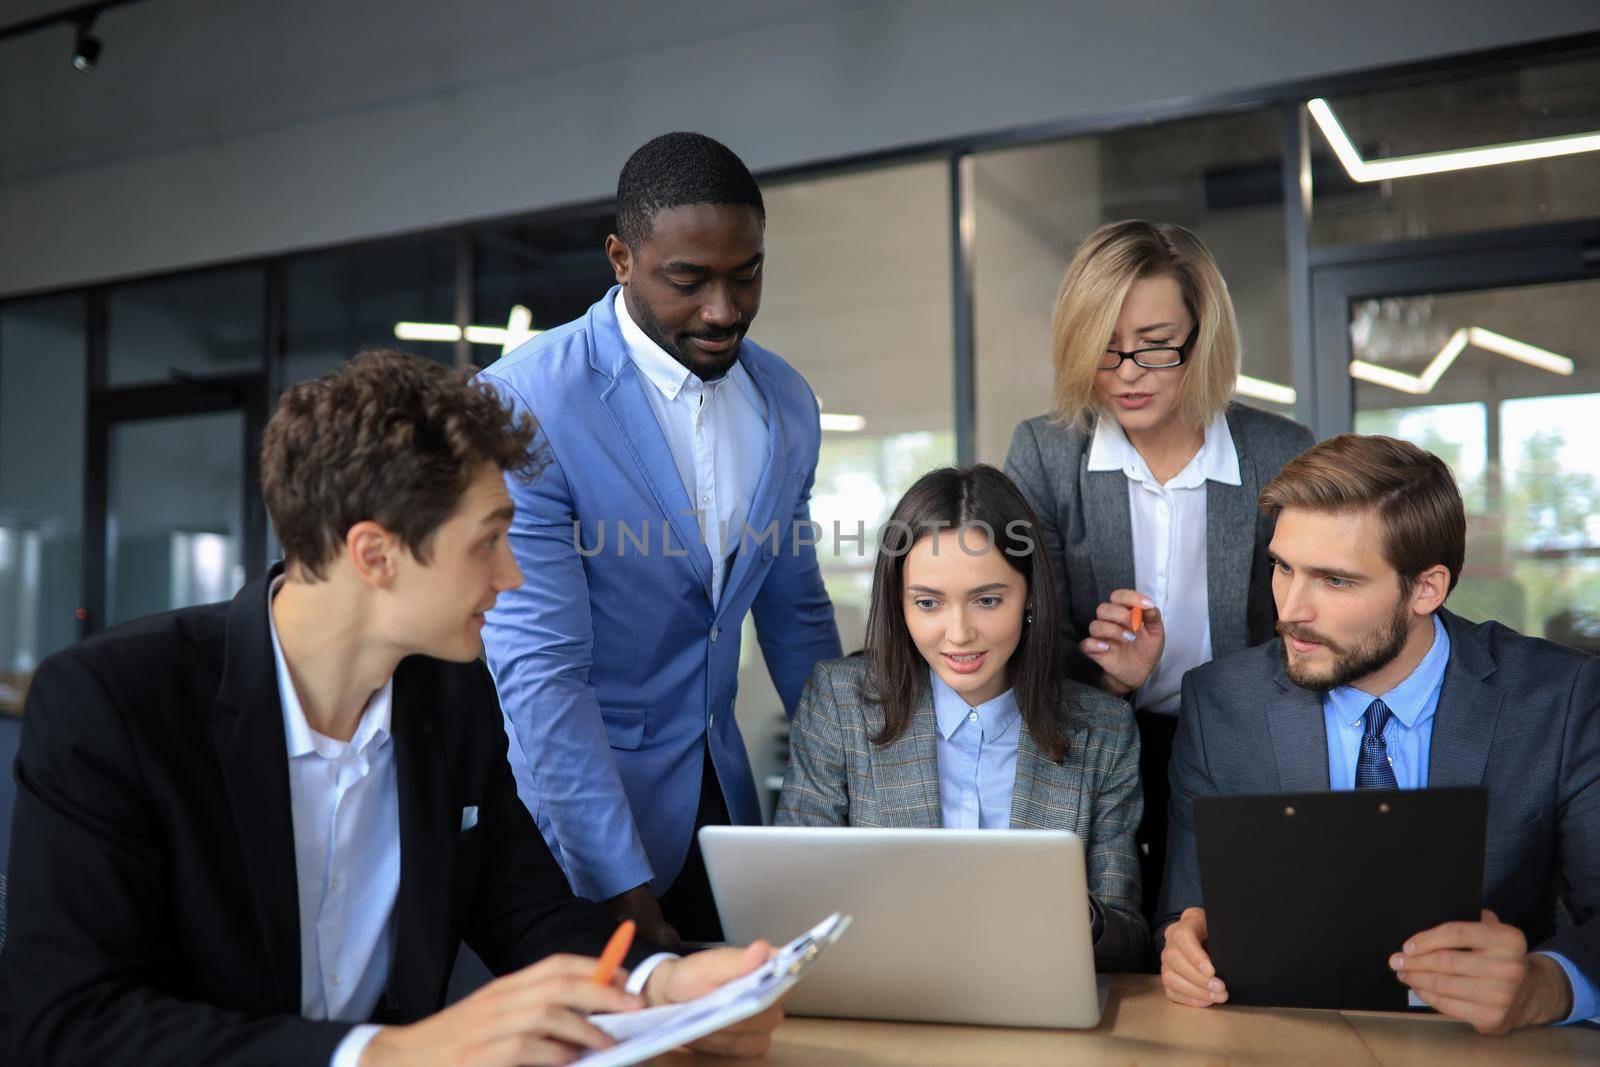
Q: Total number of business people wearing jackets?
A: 5